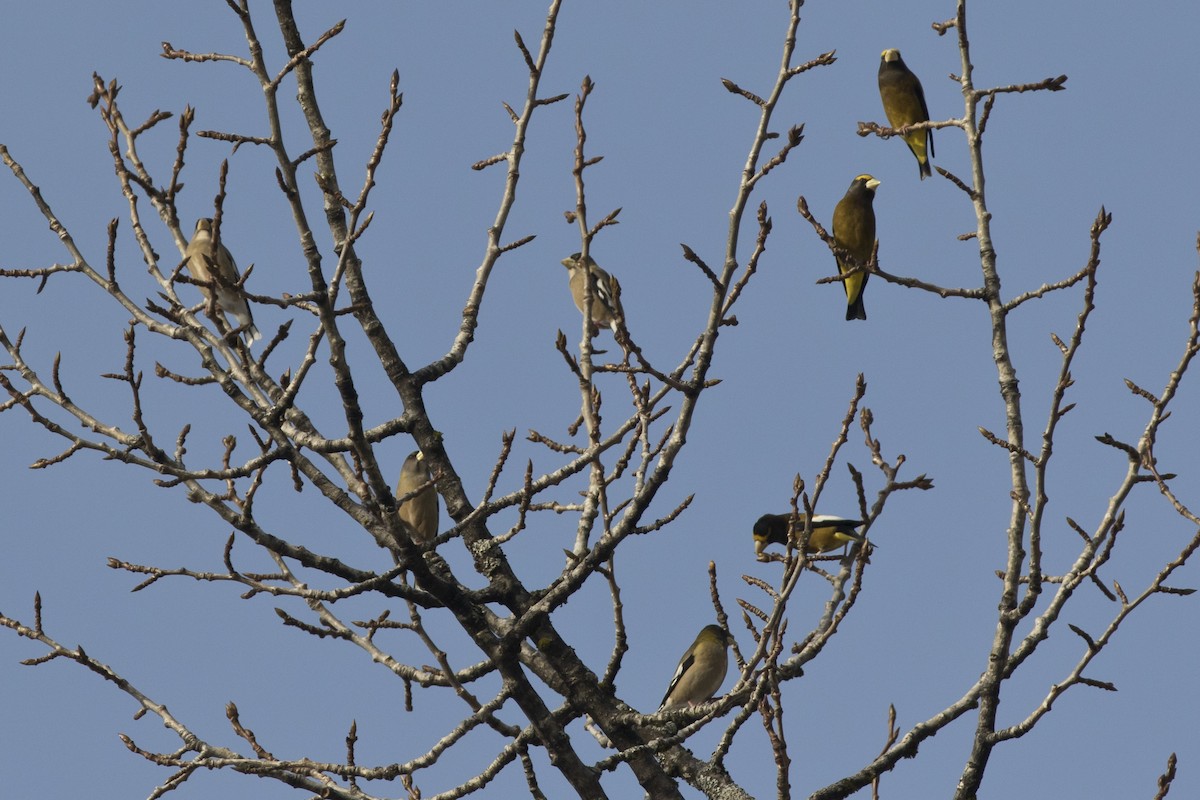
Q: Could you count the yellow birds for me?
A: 3